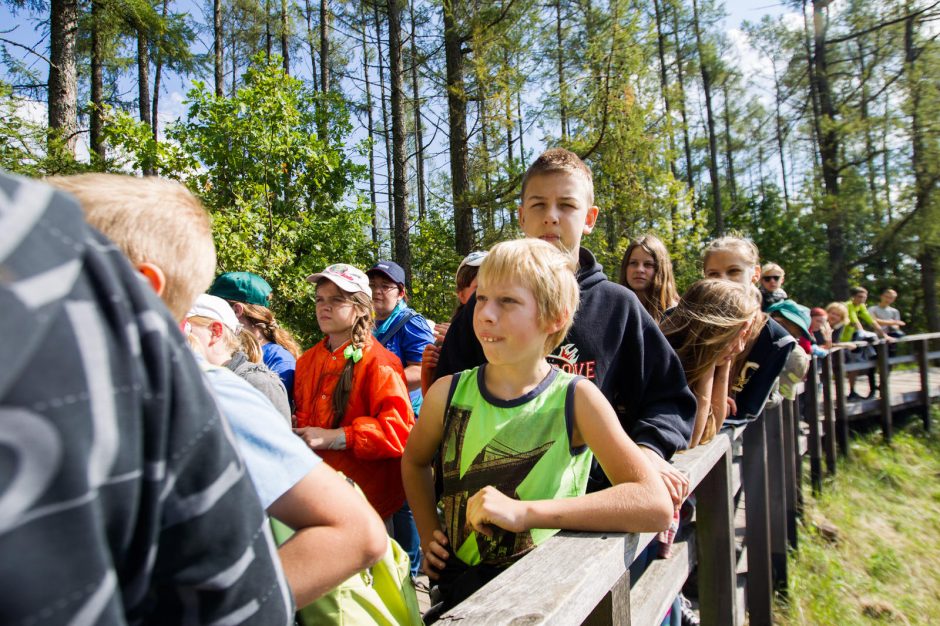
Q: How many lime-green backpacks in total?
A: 1